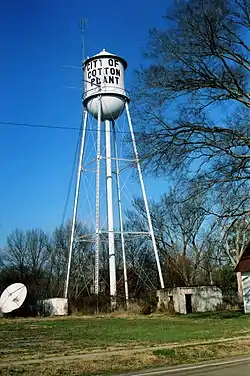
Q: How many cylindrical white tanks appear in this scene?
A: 1